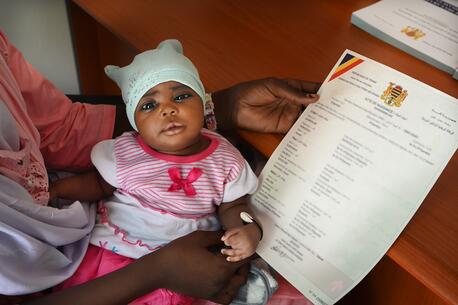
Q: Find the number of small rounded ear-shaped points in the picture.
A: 2